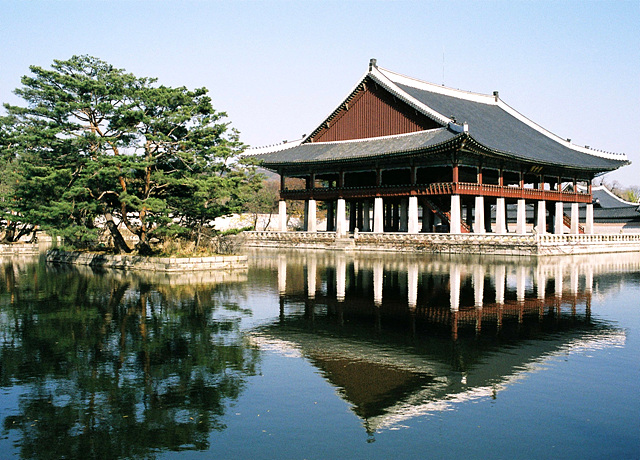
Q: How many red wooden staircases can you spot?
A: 2